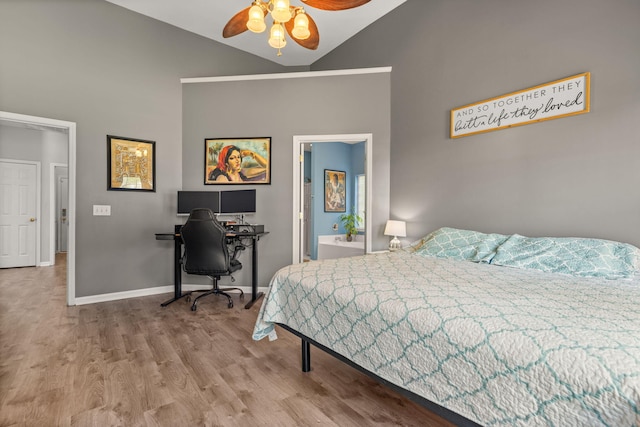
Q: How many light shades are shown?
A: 5